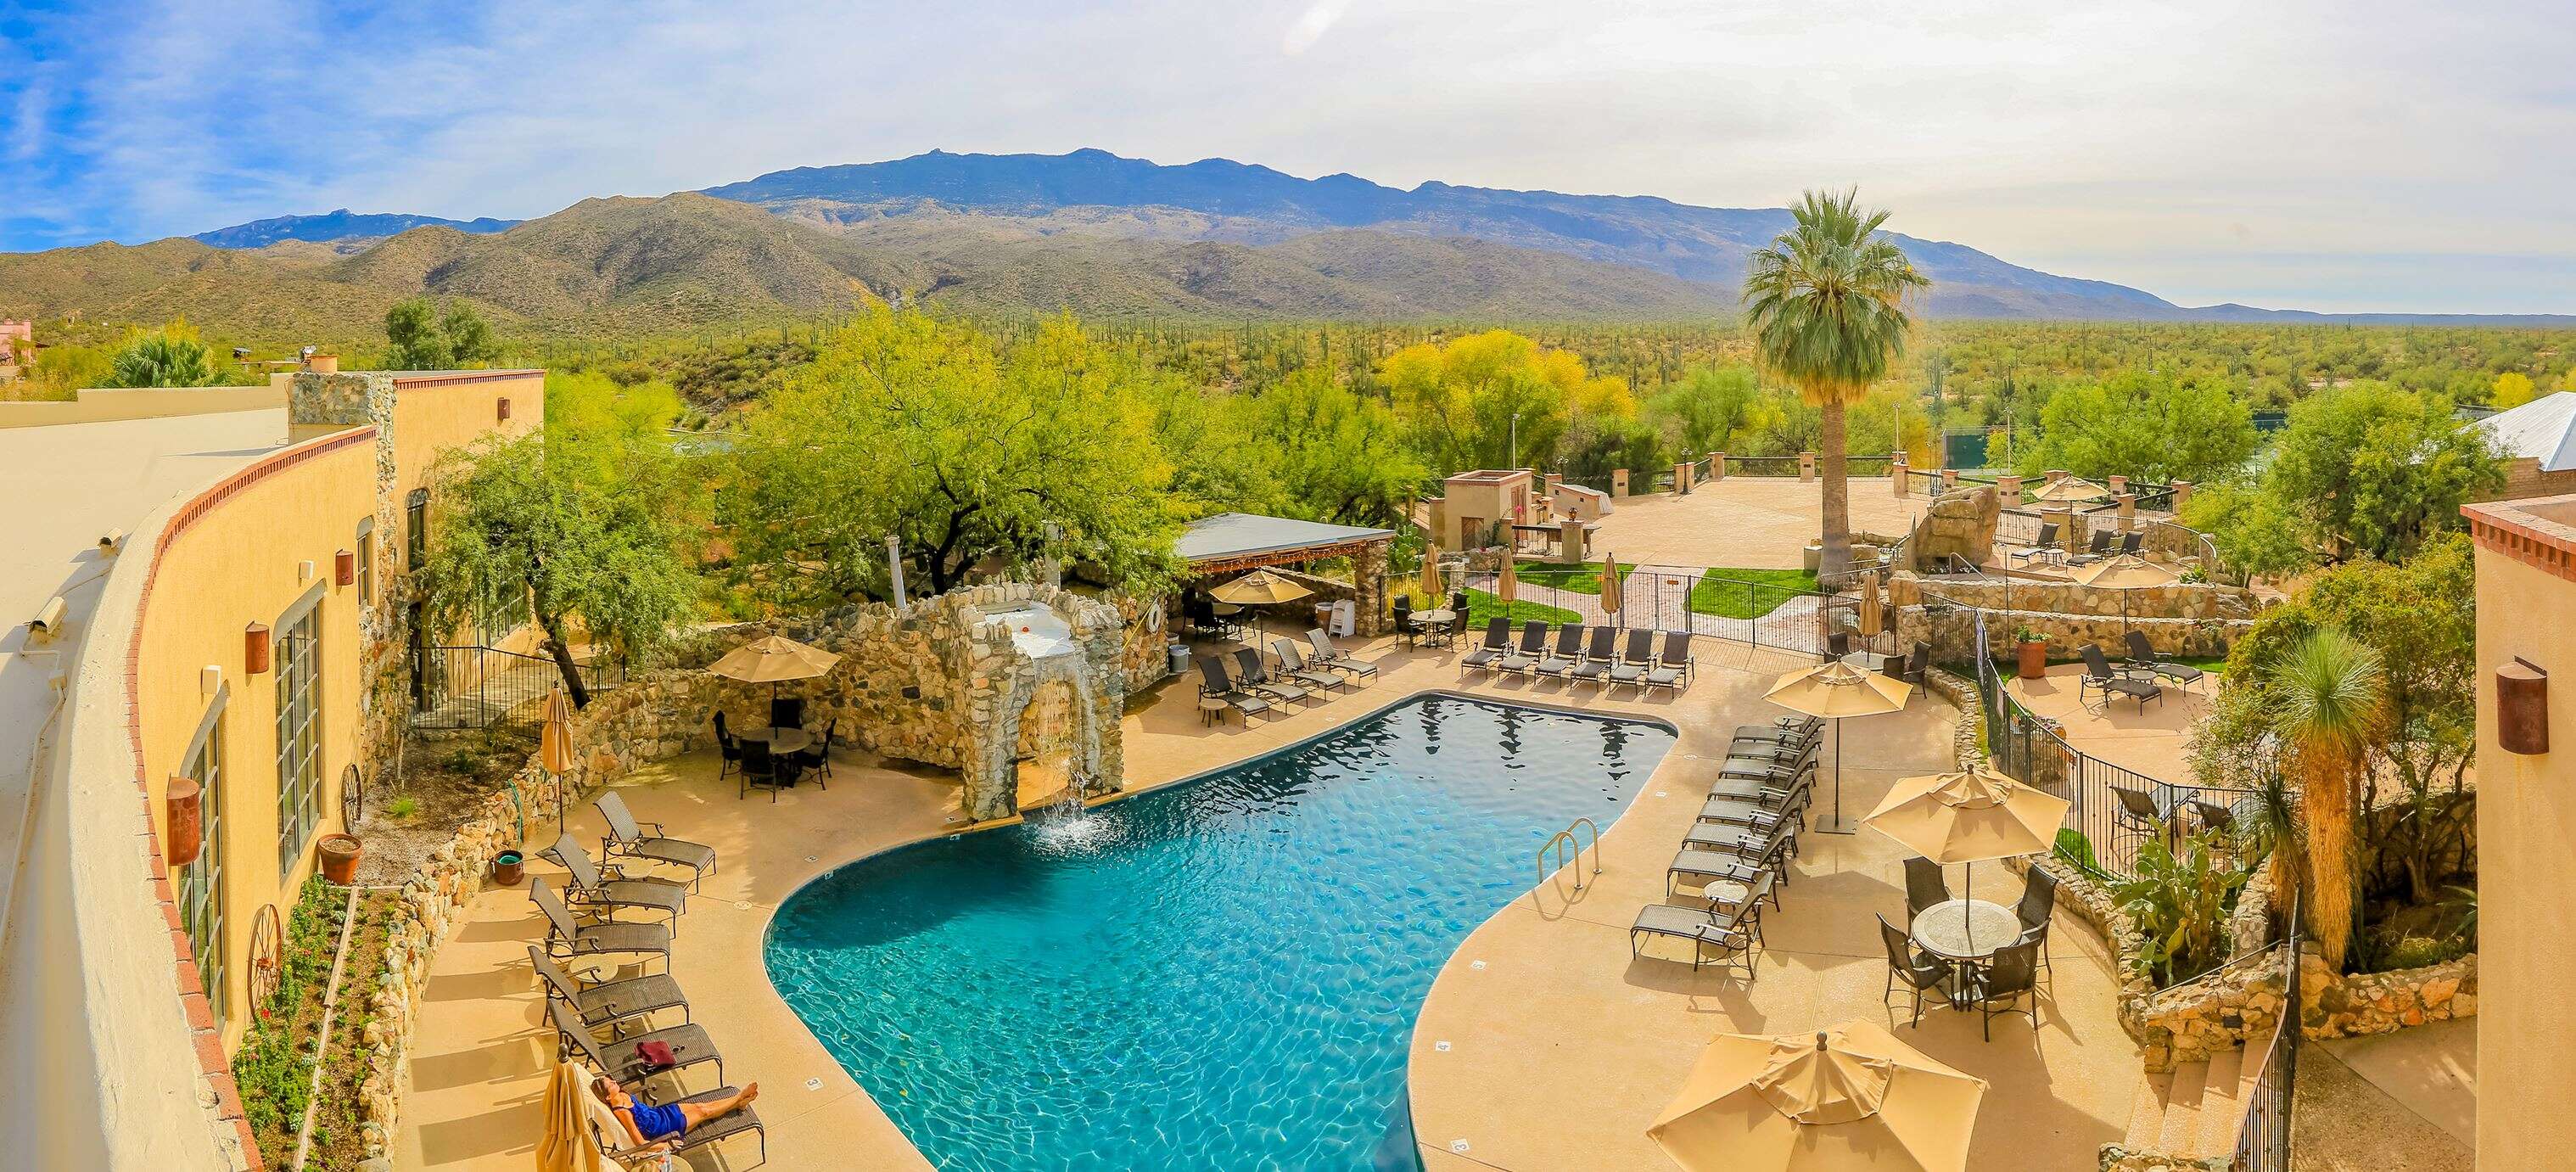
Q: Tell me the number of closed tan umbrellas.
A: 6